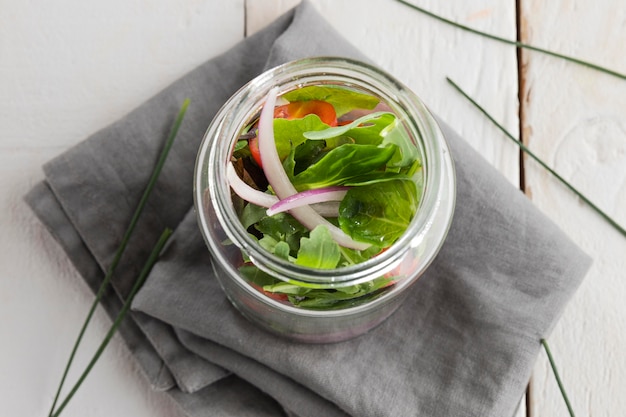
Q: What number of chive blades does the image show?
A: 5